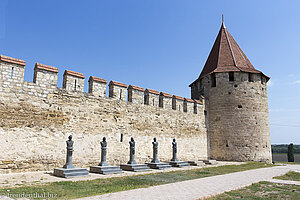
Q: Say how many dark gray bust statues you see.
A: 5